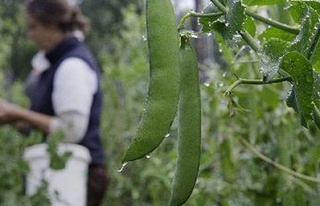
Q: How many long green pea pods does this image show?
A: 2